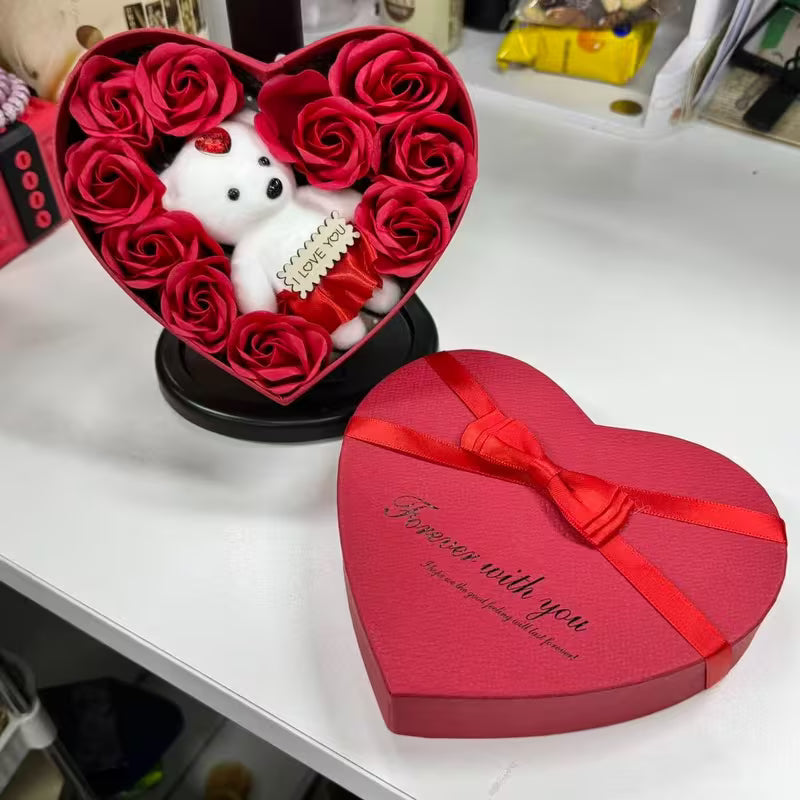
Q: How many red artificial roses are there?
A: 10